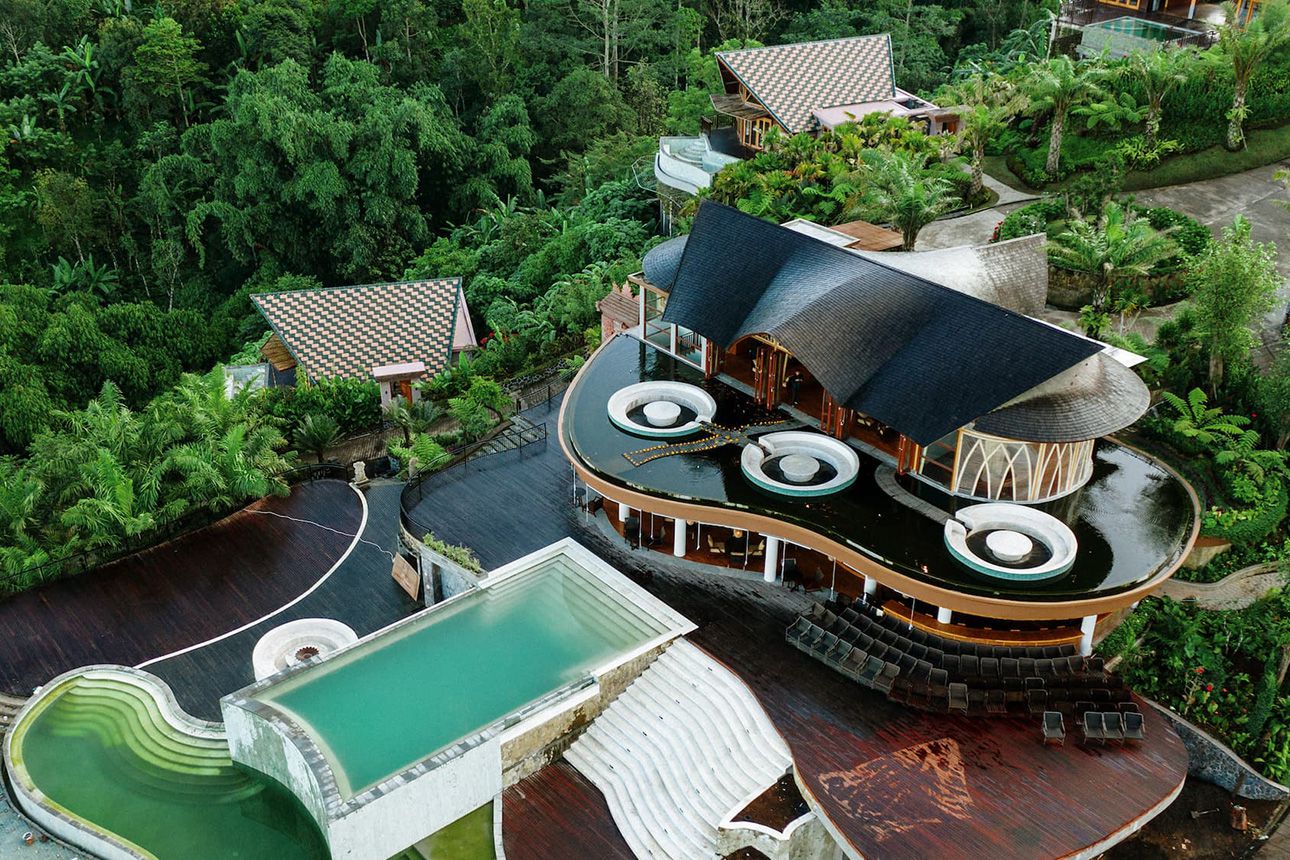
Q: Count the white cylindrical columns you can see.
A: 6